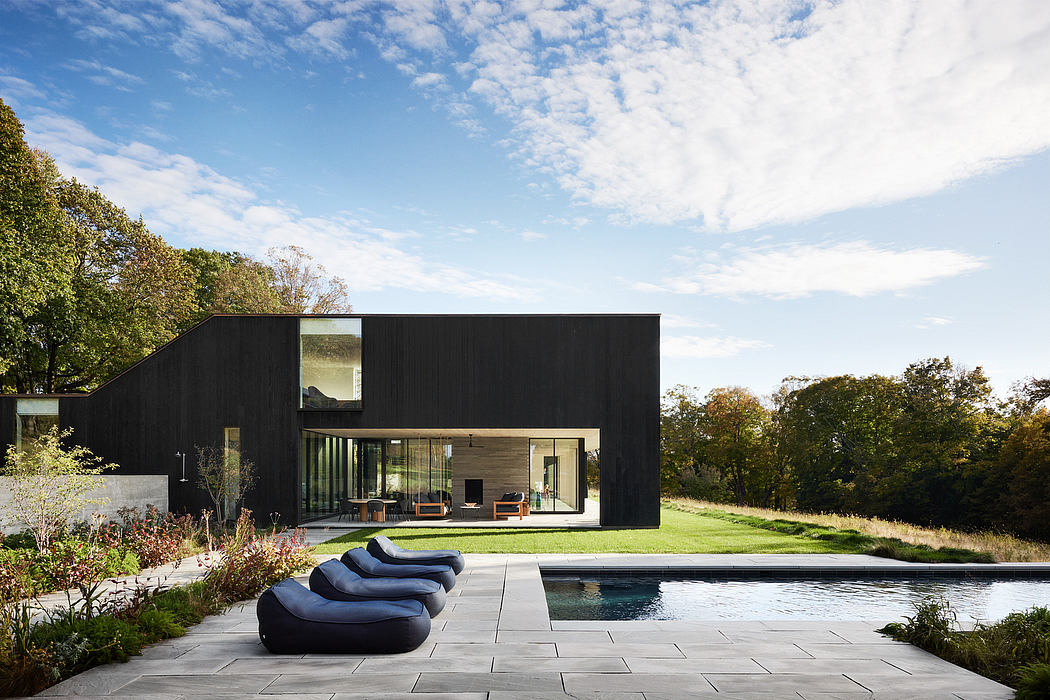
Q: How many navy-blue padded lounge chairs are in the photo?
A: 4